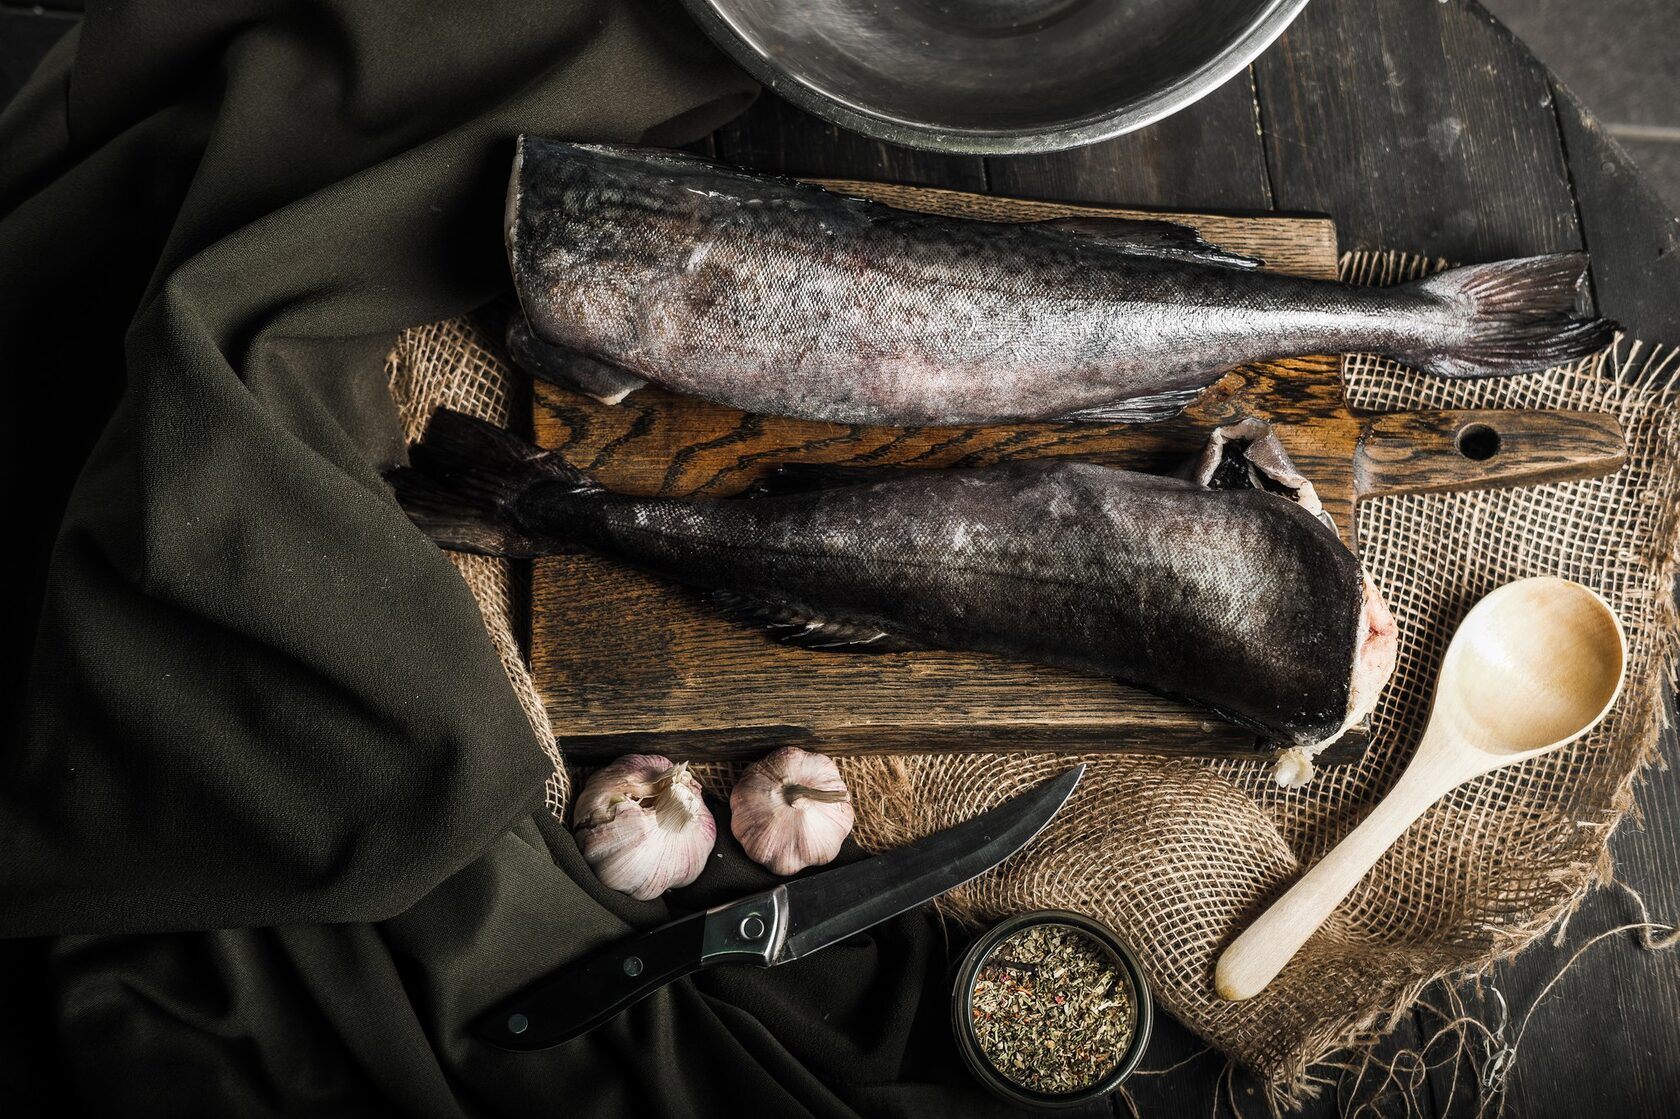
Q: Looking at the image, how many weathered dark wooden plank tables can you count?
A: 1